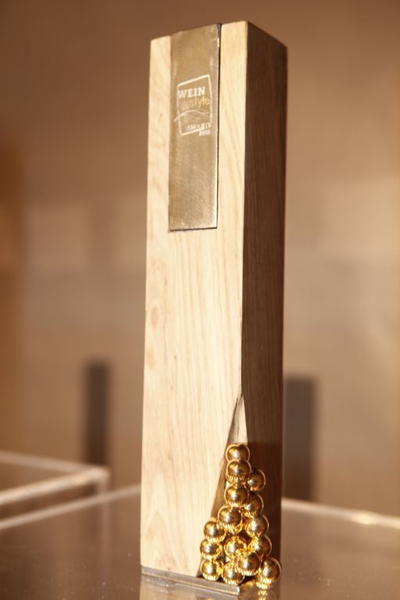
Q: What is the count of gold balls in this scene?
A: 15